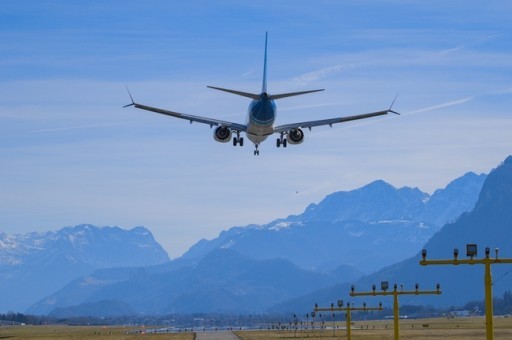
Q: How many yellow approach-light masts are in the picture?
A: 3